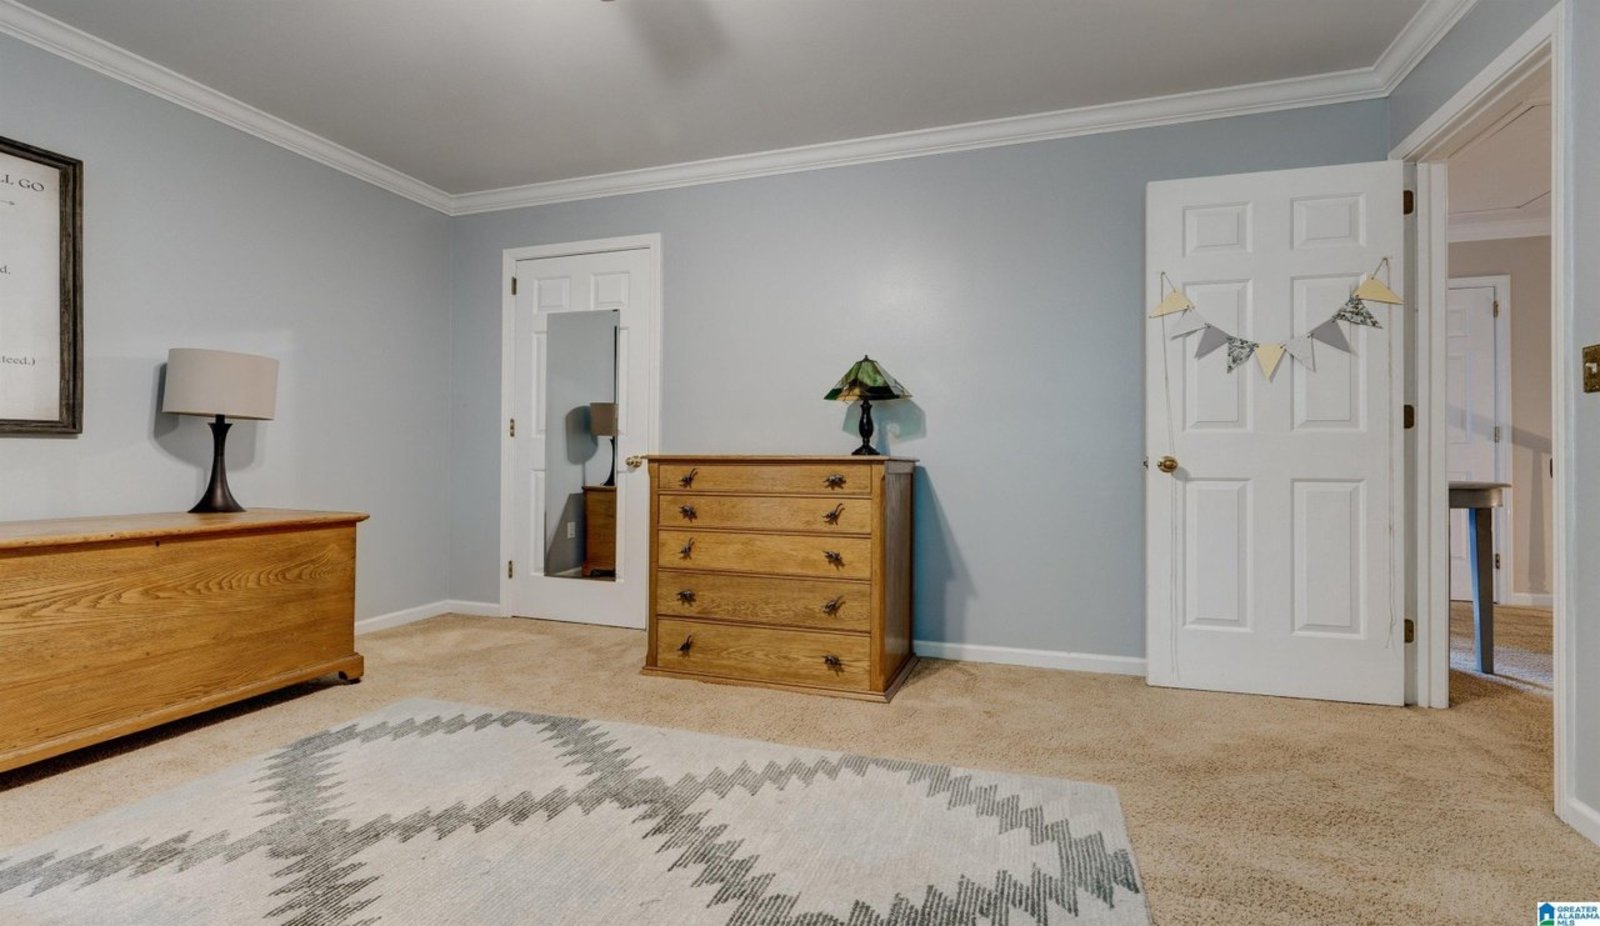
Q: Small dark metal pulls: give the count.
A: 10